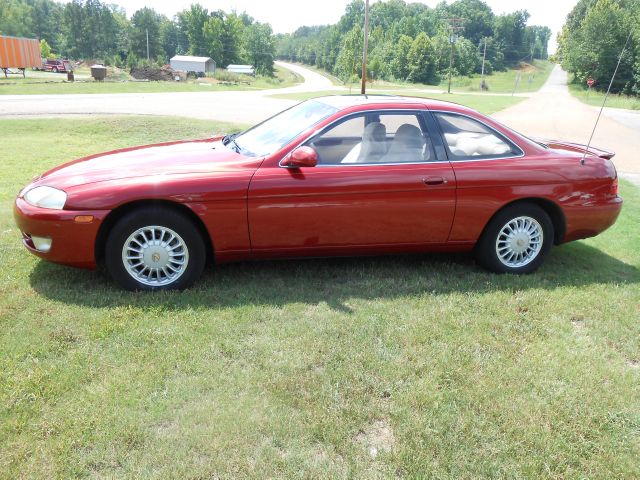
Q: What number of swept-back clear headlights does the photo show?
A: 1